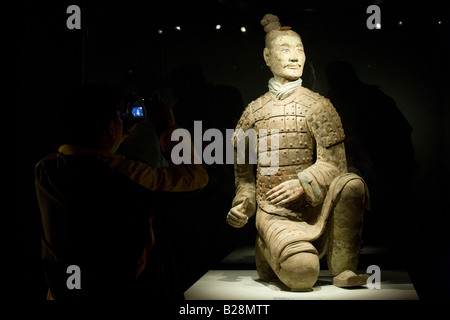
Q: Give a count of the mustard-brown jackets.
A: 1